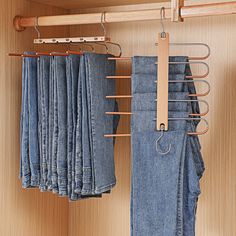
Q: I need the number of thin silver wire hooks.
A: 4